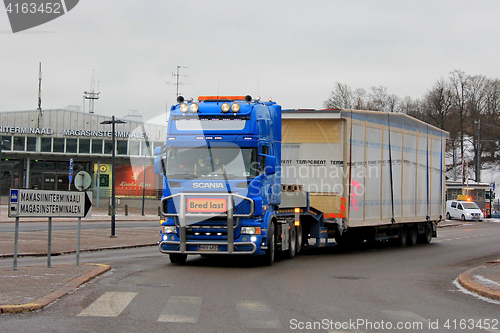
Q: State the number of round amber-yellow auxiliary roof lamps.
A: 4